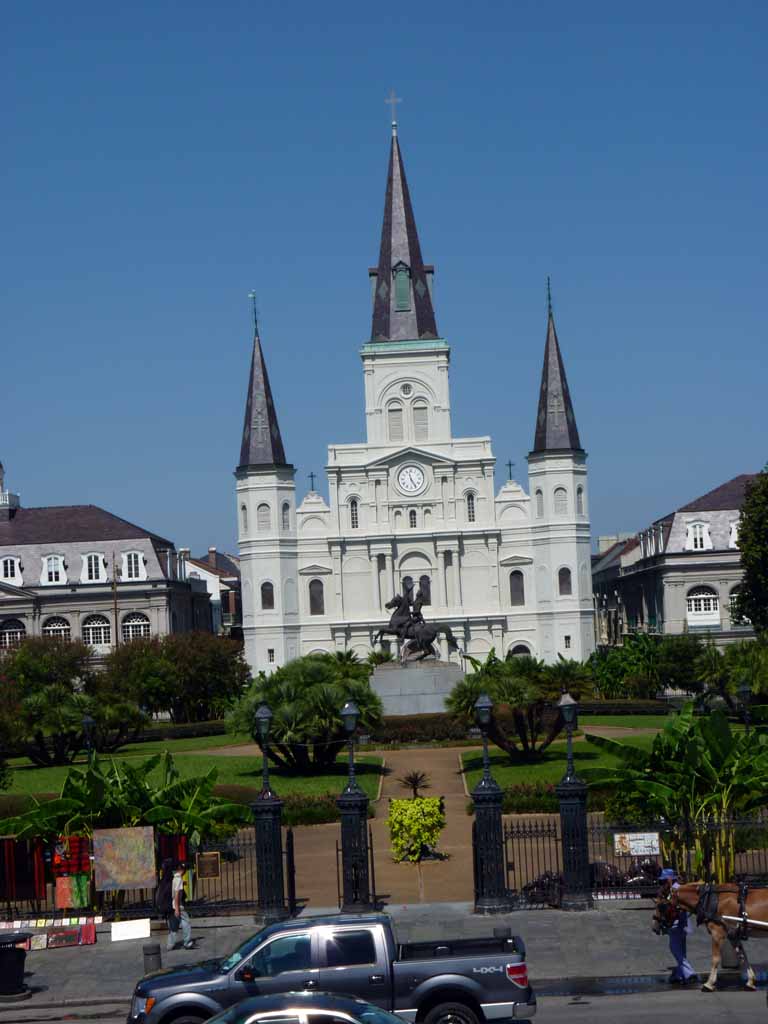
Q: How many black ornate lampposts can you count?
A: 4